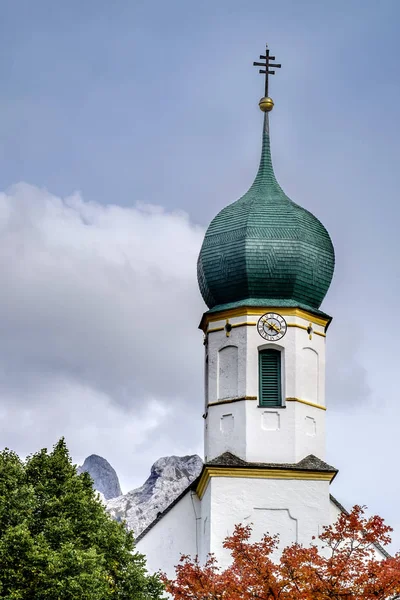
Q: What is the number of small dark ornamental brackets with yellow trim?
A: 2